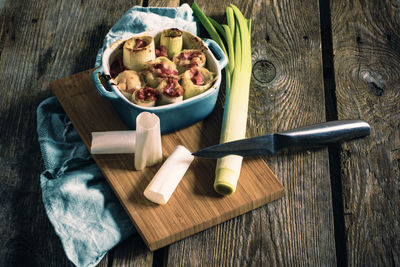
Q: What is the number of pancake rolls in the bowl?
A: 8